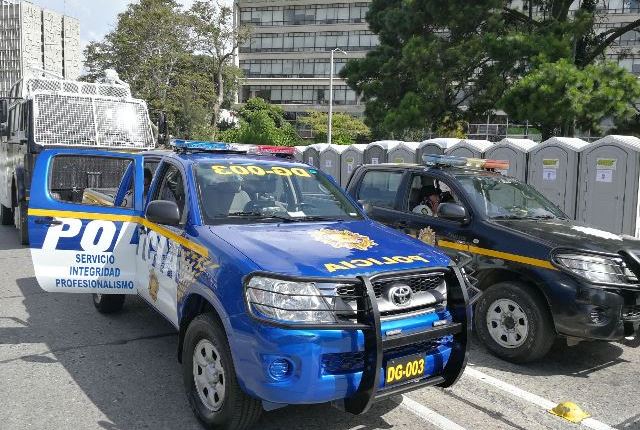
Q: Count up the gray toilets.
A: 11